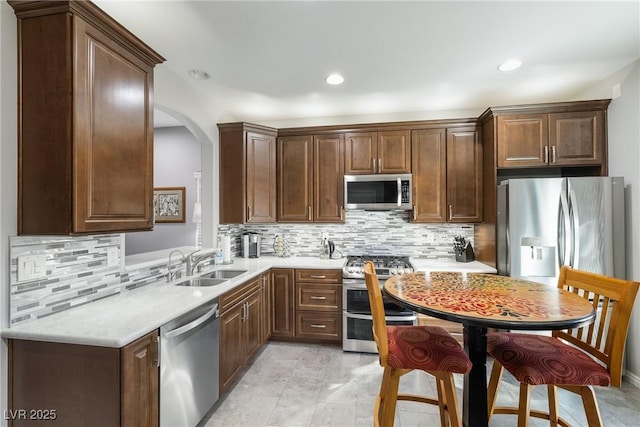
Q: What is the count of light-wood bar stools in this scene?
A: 2